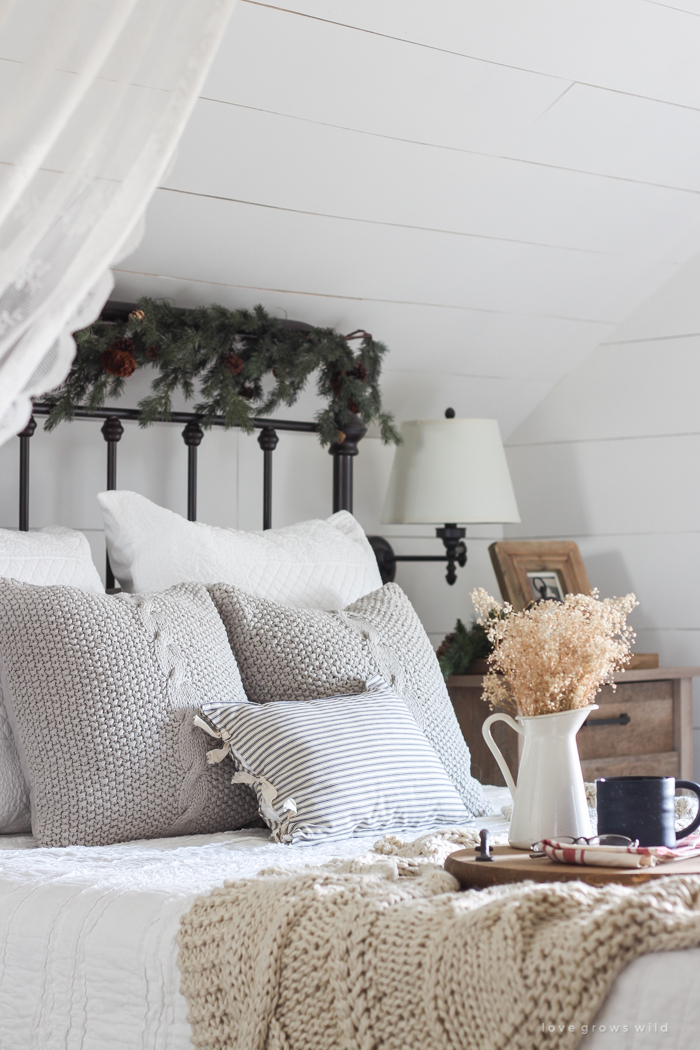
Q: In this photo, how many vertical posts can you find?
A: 5